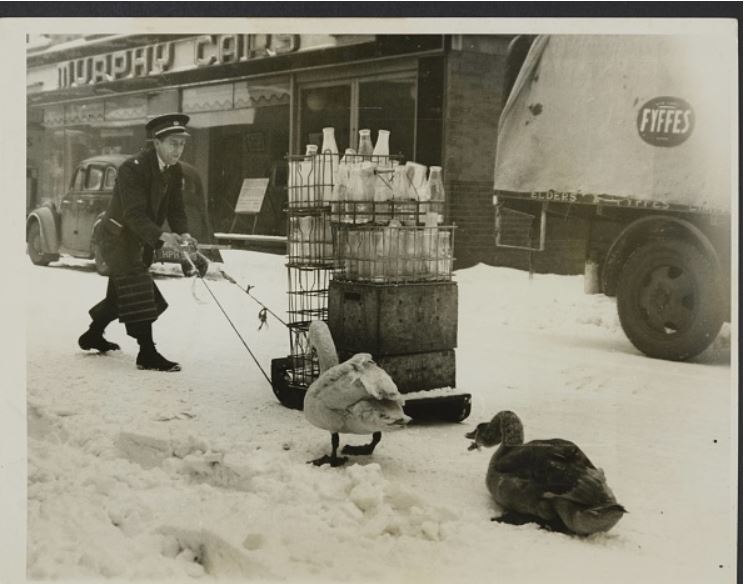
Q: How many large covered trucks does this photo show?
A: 1